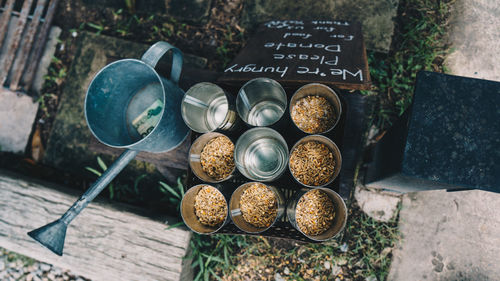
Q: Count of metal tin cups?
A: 9